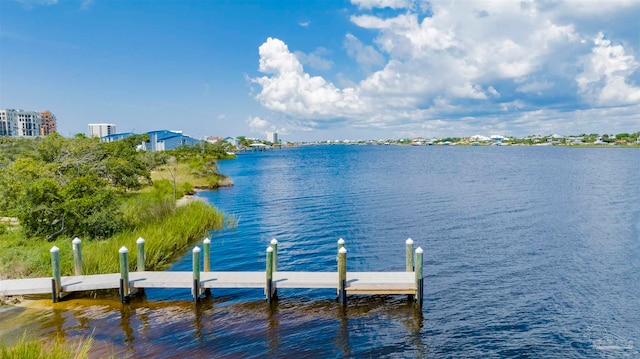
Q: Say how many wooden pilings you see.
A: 12